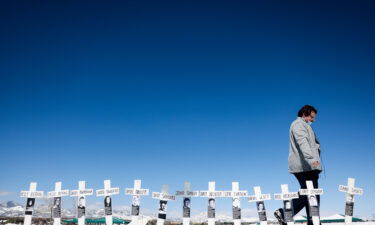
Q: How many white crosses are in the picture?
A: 13